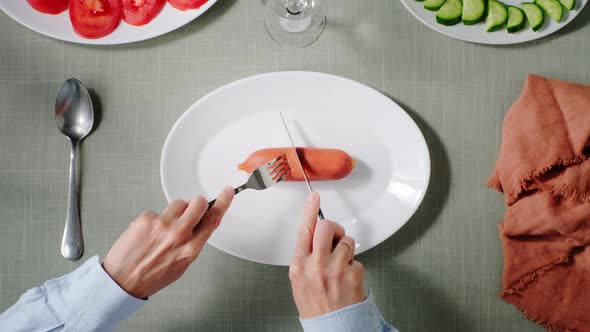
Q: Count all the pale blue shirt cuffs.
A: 2